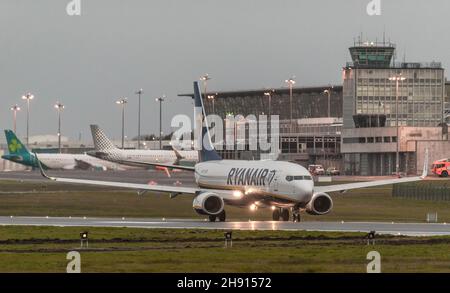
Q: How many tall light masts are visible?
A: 12